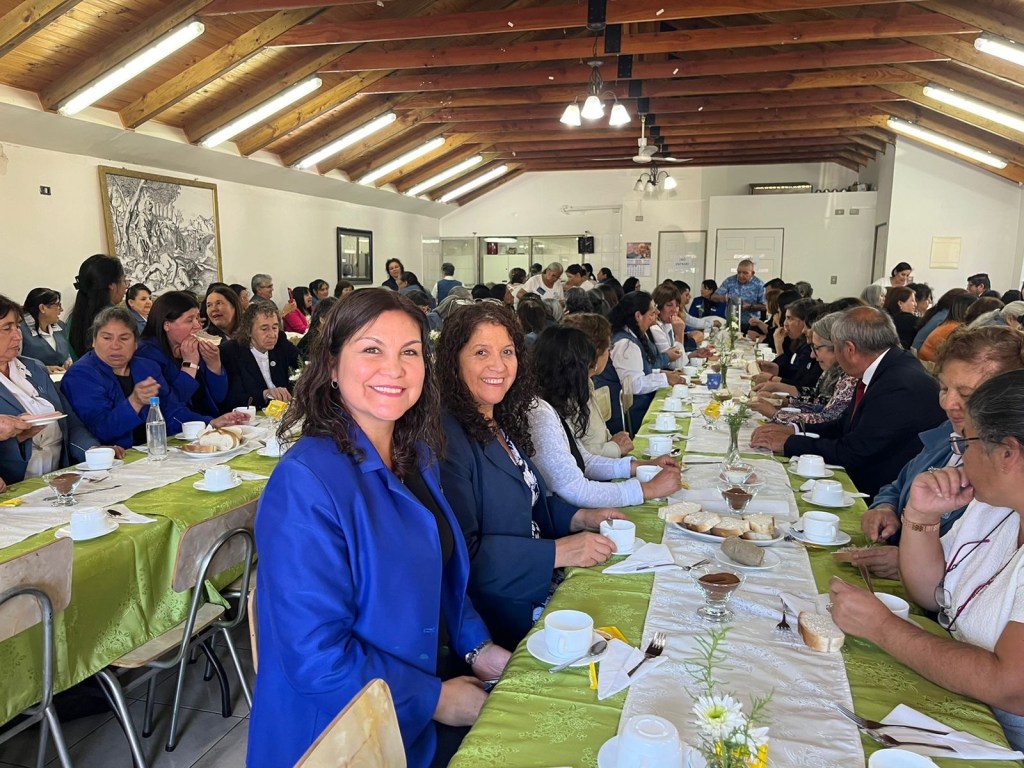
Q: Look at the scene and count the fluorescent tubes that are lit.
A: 9